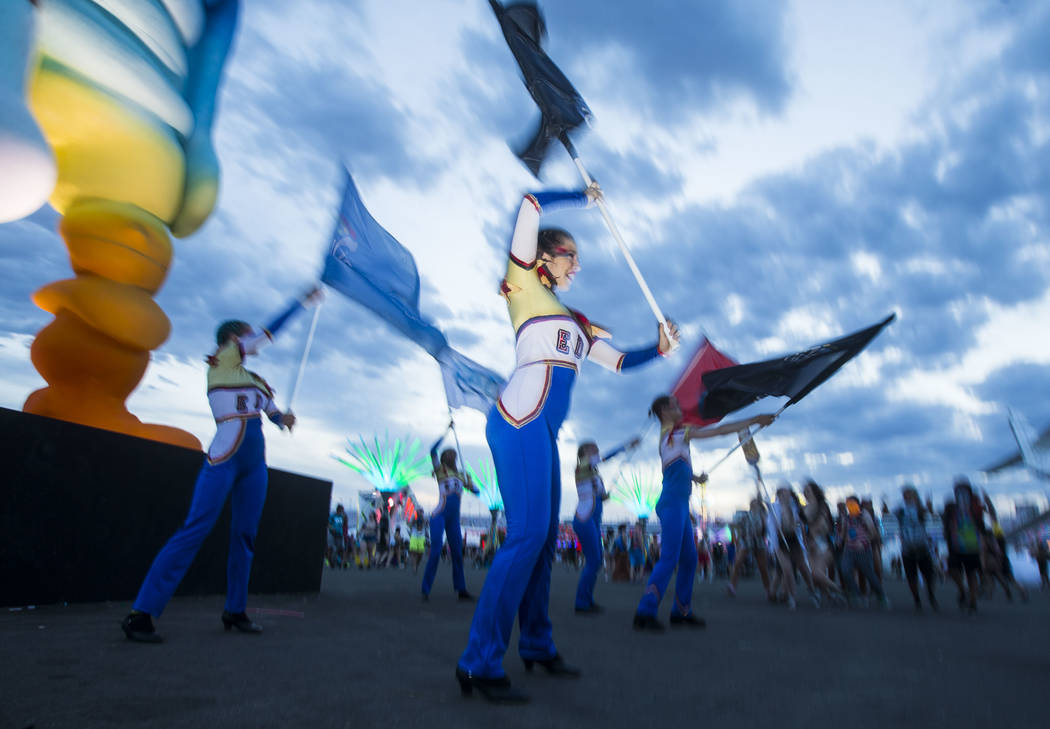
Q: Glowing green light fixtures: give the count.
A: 3